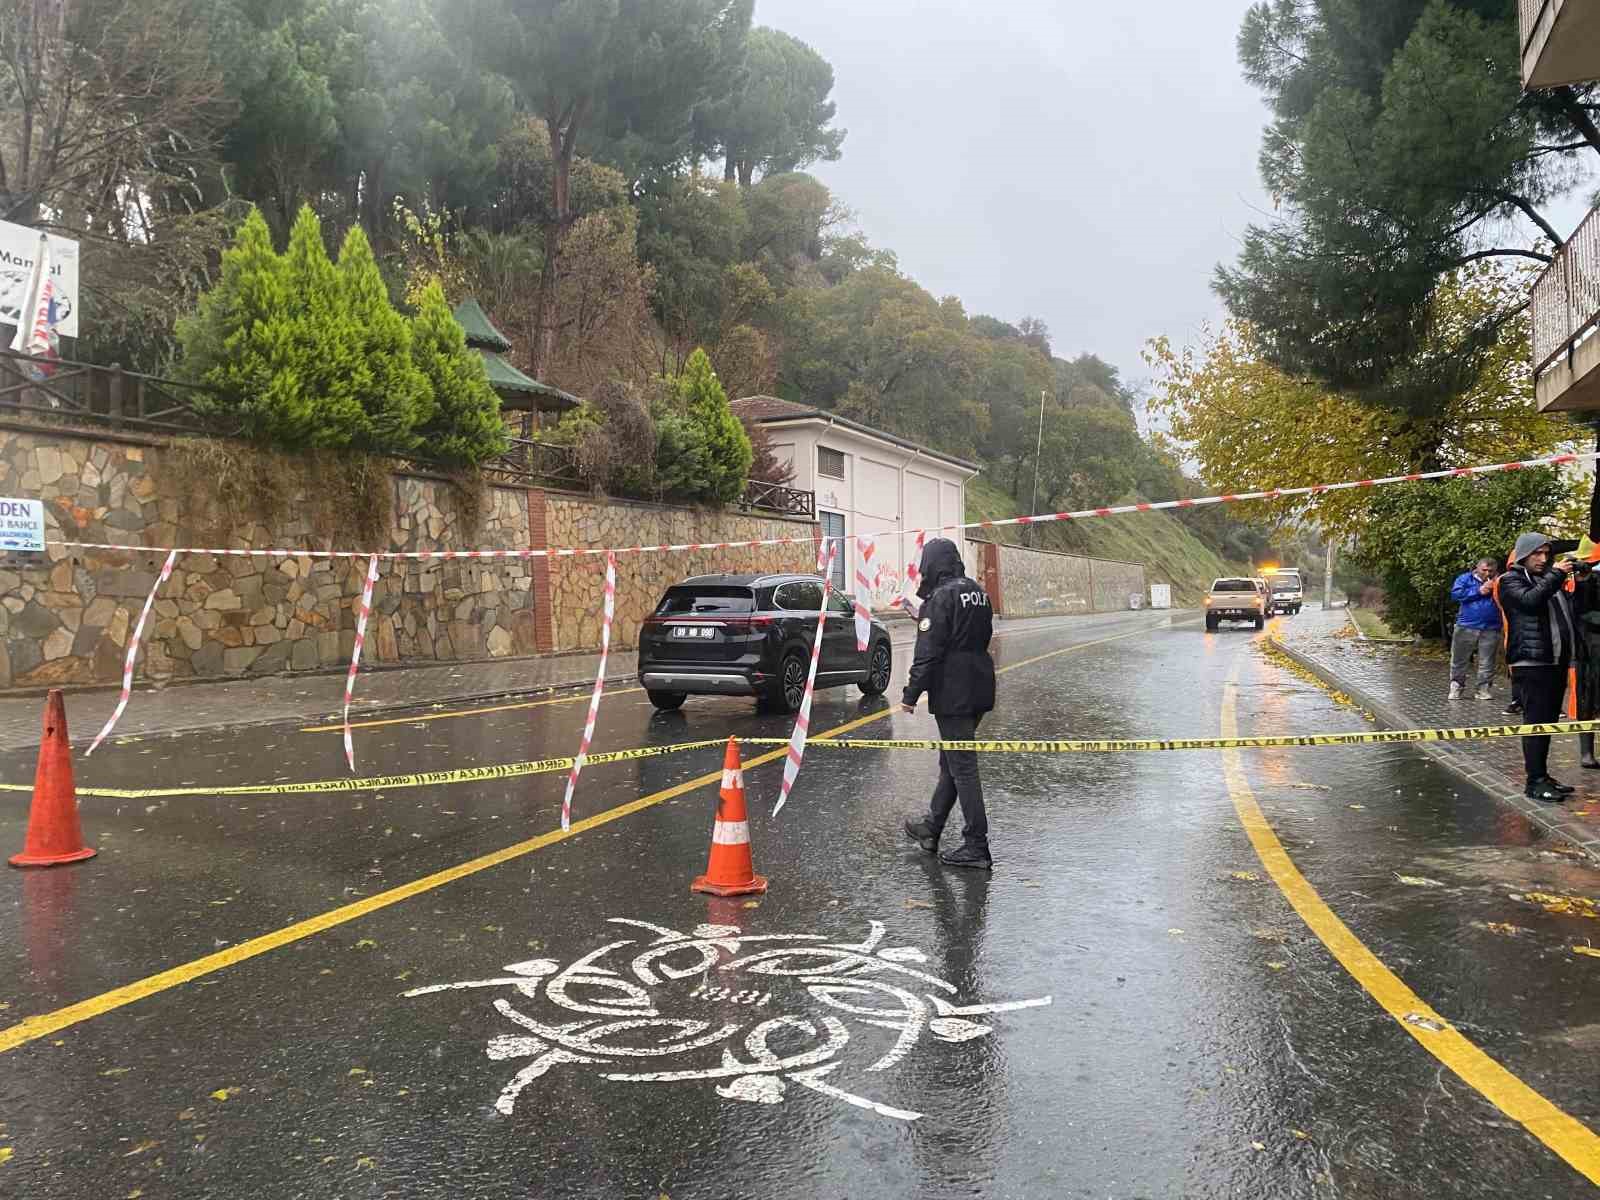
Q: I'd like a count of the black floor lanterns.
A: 0